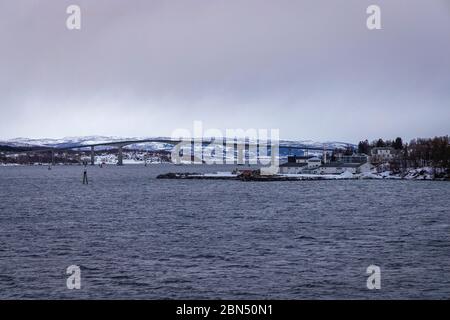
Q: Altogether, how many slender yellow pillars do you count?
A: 0